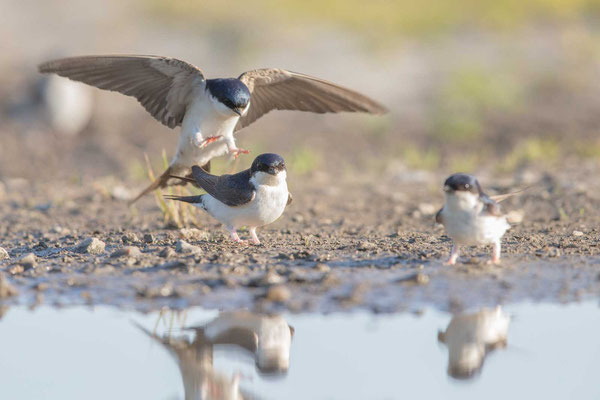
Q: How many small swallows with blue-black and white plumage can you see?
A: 3